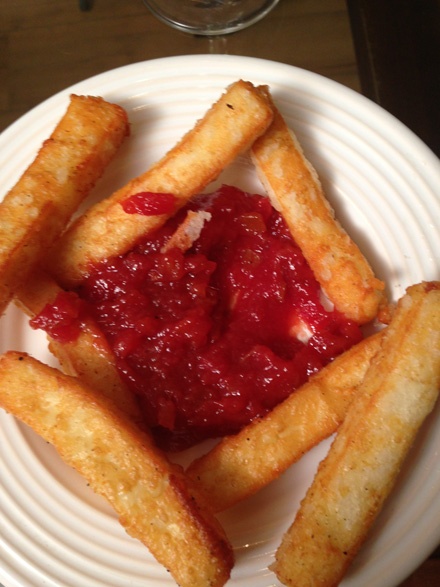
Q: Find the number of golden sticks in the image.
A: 7